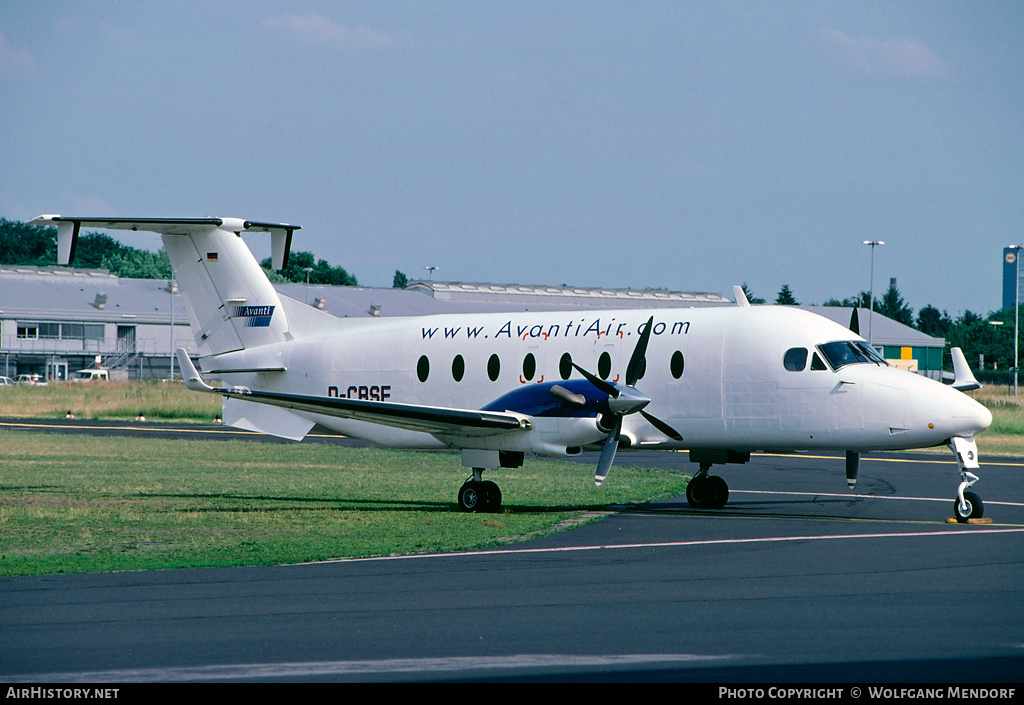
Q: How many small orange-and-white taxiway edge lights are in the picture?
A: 3